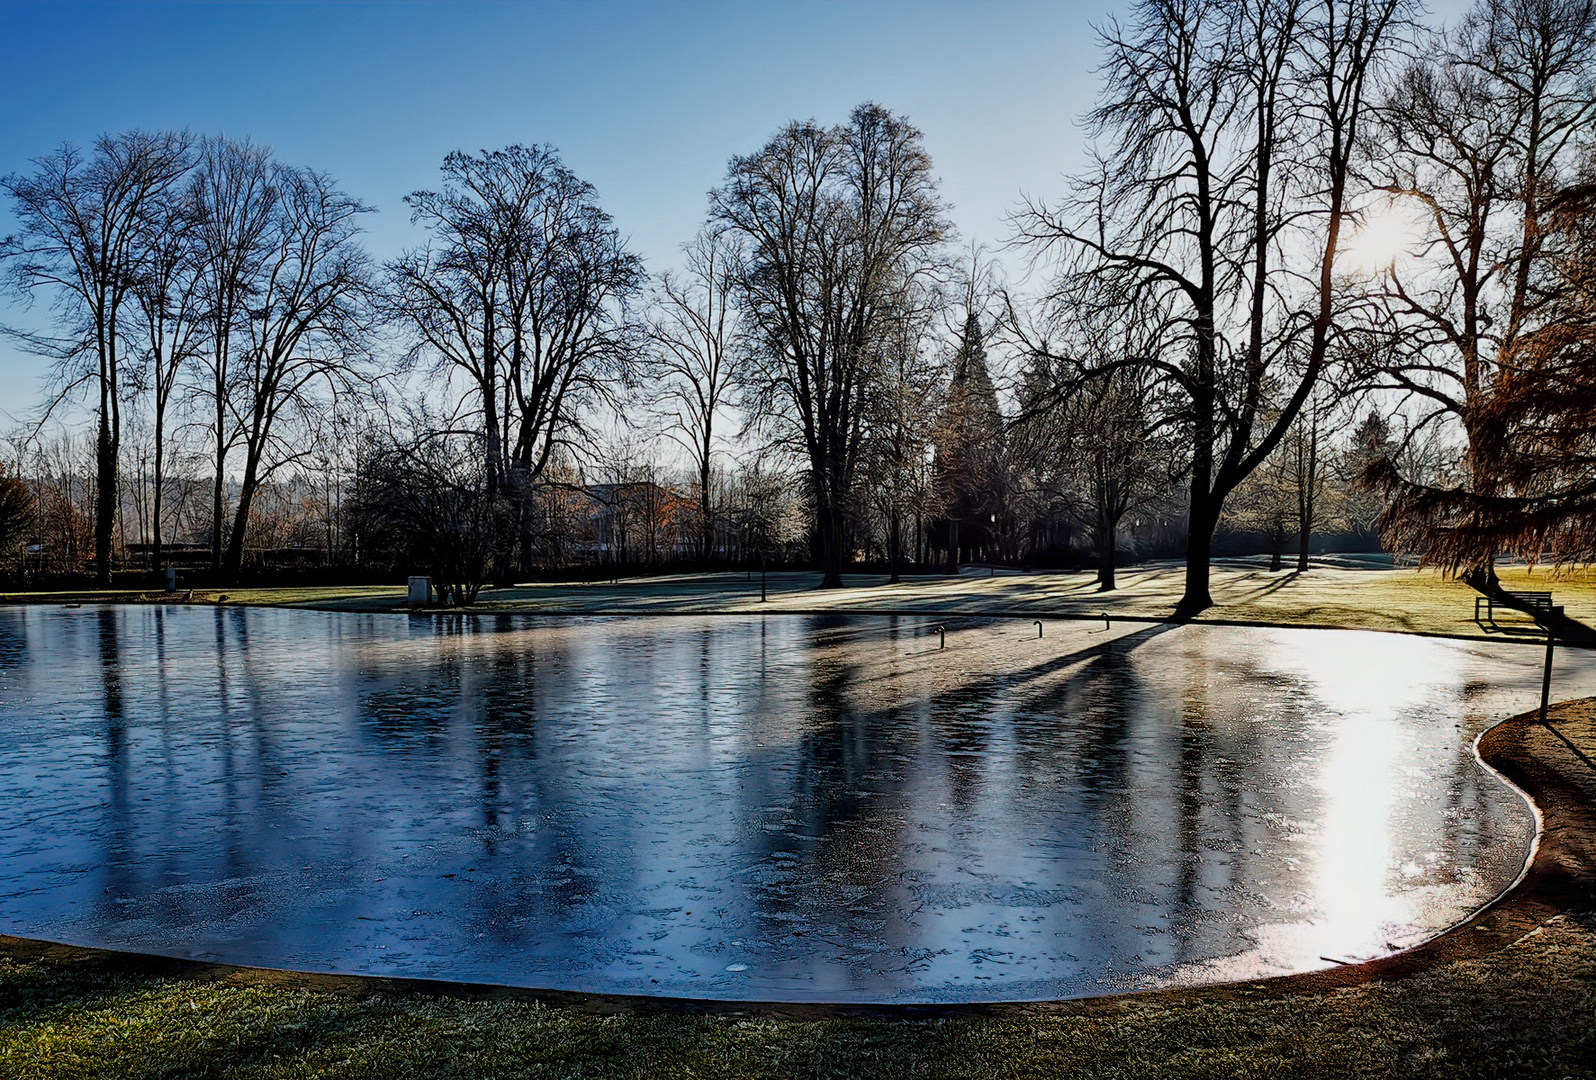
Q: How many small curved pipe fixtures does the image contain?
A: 3